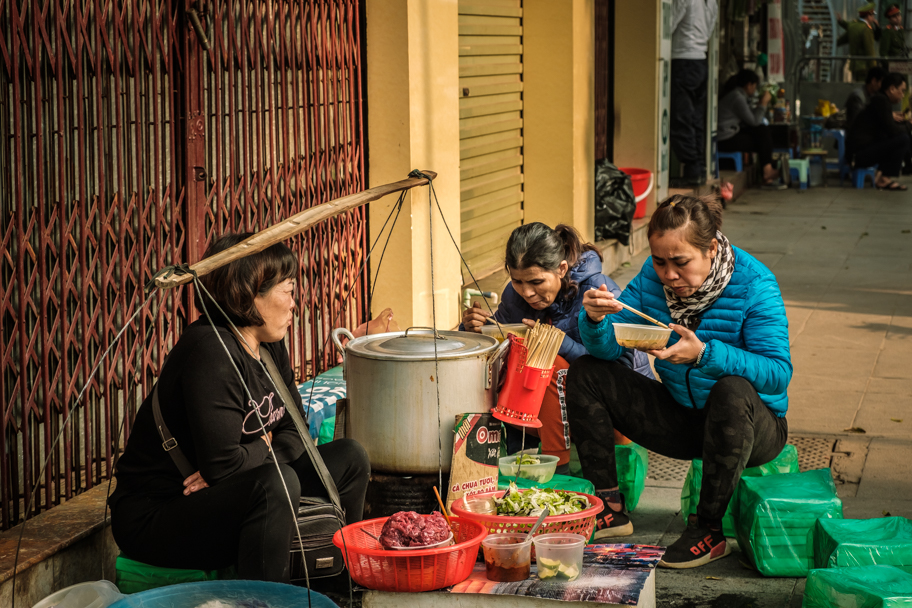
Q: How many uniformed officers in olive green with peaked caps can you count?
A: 2